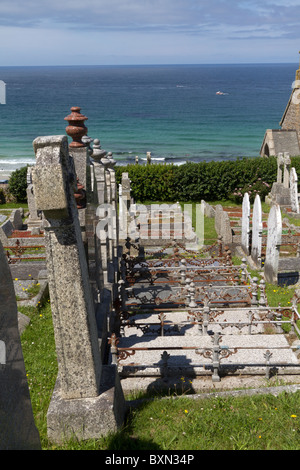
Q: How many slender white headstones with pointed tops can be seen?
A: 4